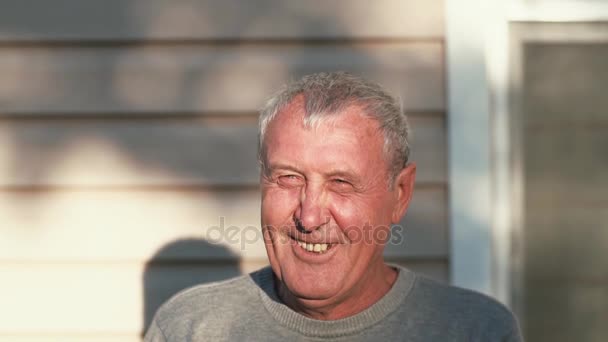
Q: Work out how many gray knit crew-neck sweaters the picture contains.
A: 1